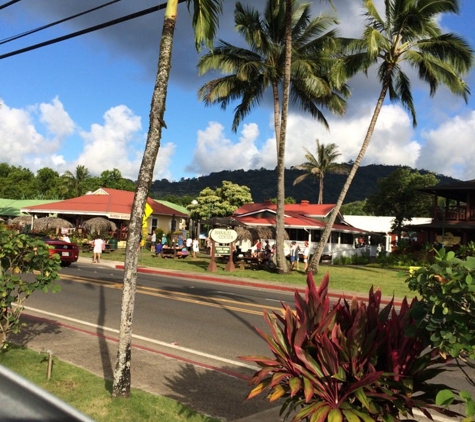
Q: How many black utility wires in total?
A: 3